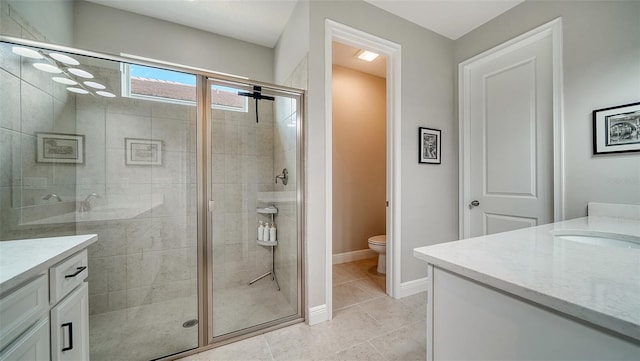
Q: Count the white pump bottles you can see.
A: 3